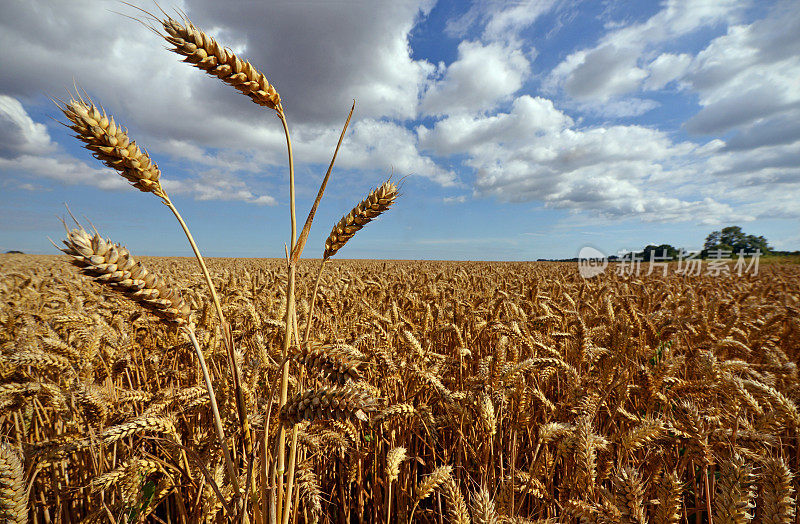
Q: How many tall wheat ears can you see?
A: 4